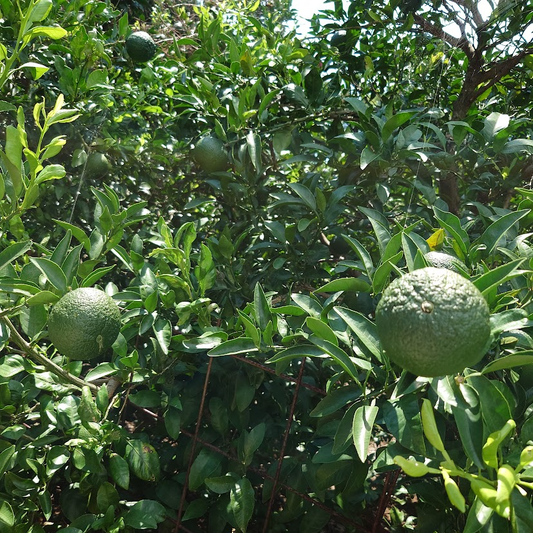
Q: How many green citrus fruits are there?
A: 6